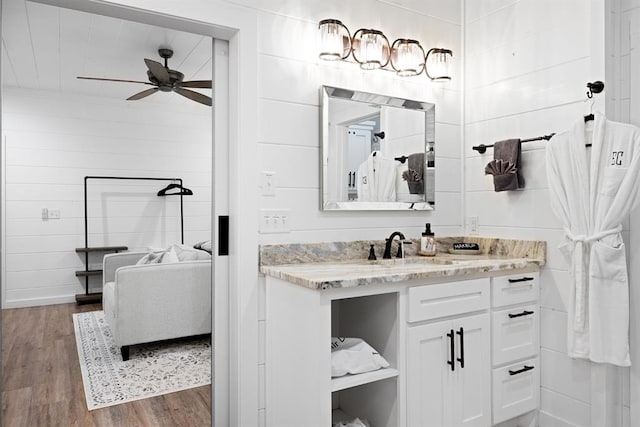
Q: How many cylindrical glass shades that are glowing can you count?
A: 4